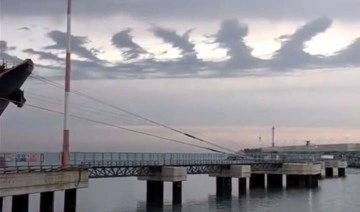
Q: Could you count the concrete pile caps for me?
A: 5